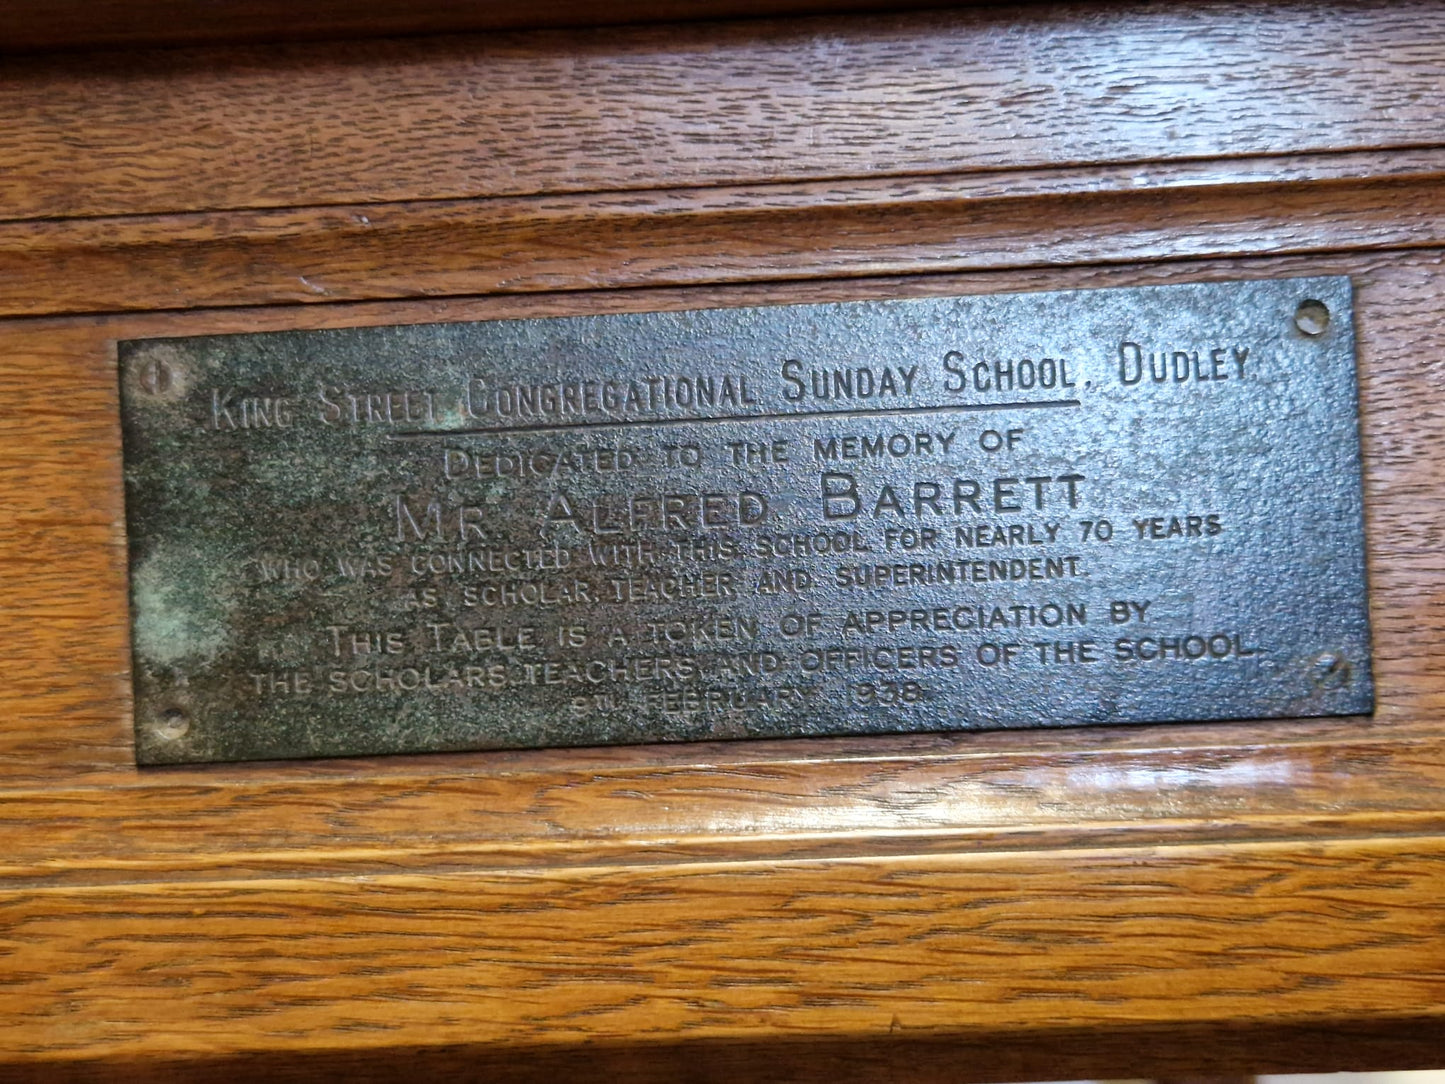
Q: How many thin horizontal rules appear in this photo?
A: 1